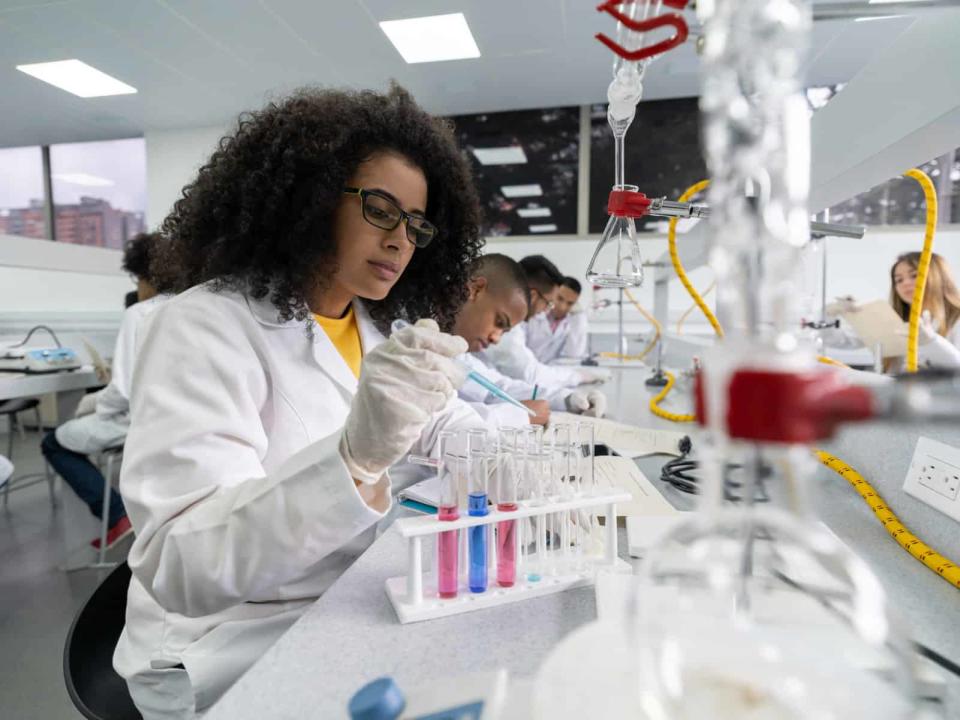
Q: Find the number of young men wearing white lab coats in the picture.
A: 3